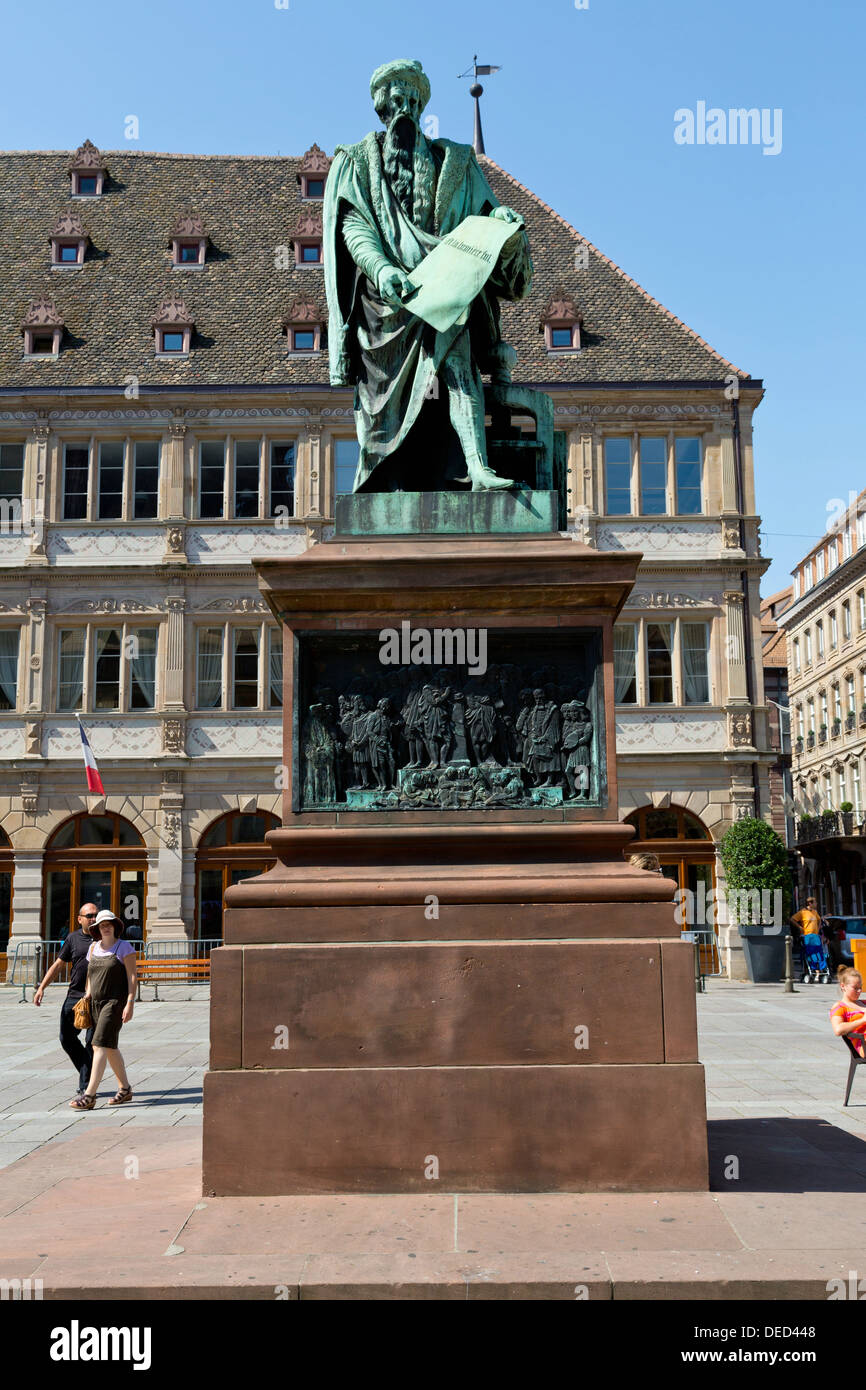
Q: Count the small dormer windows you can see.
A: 9